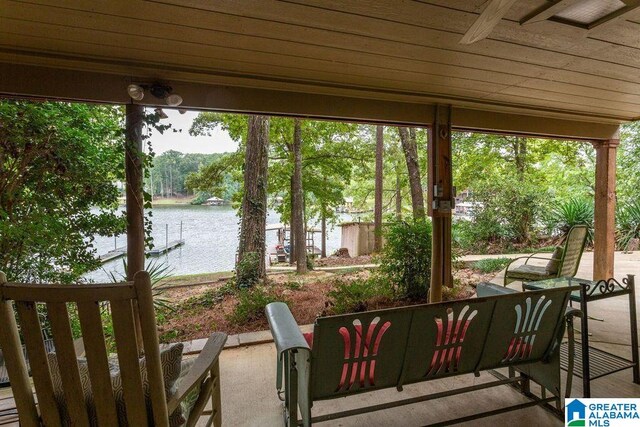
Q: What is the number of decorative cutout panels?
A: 3